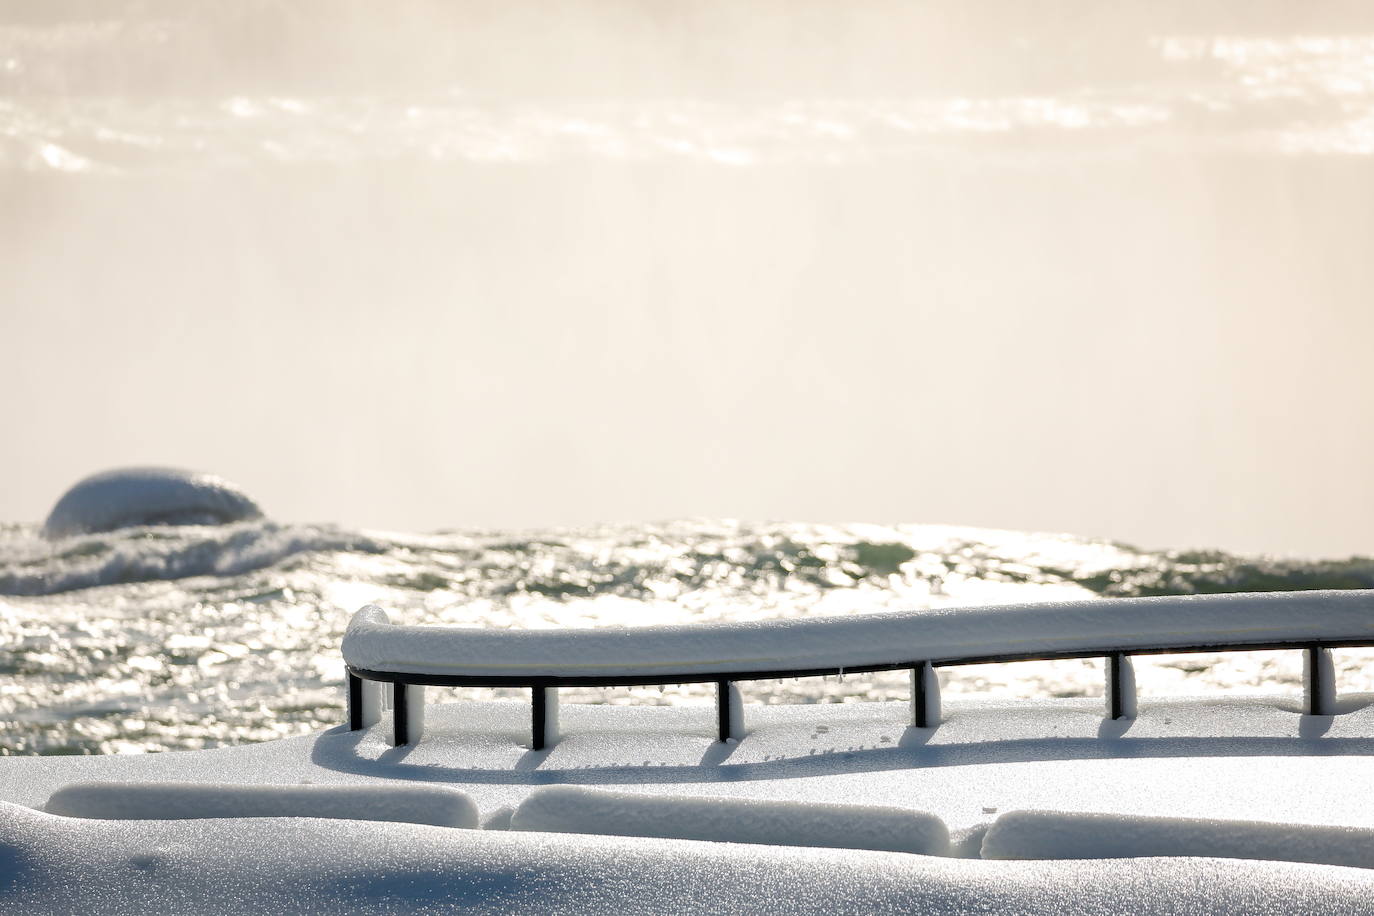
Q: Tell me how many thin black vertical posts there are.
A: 7